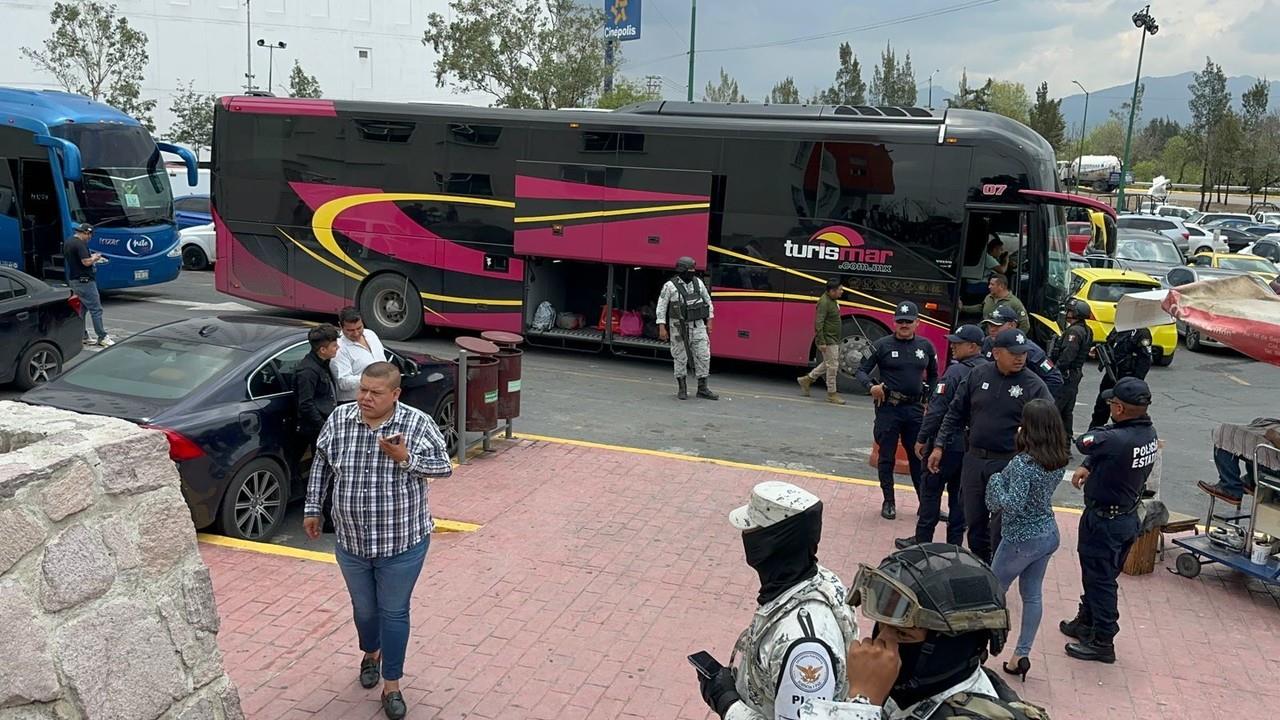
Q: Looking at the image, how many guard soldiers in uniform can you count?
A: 3